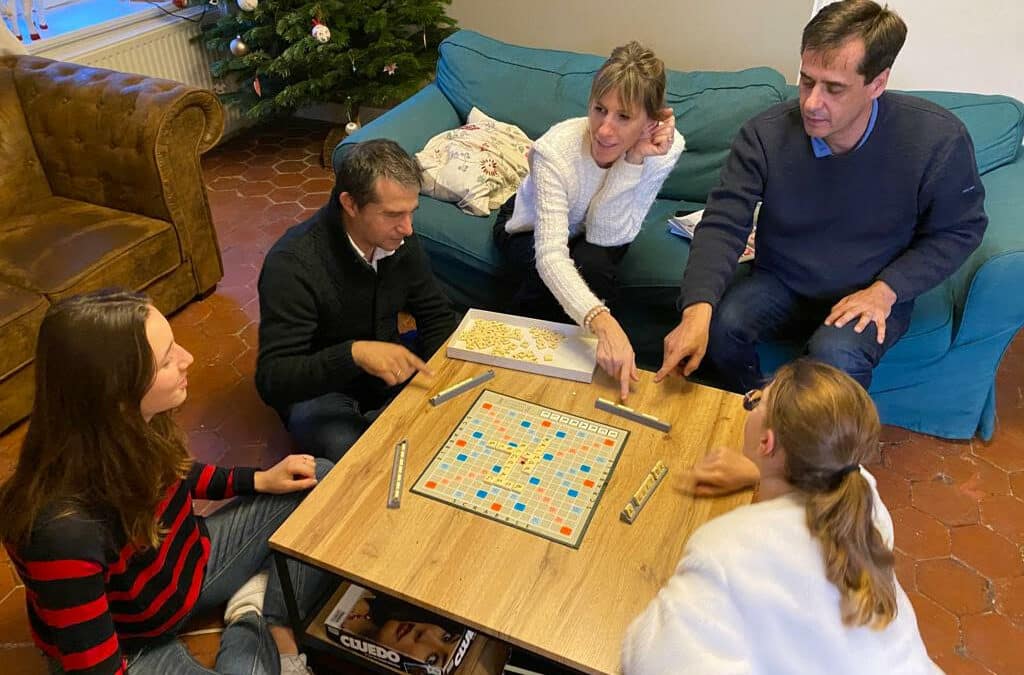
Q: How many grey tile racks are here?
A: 4